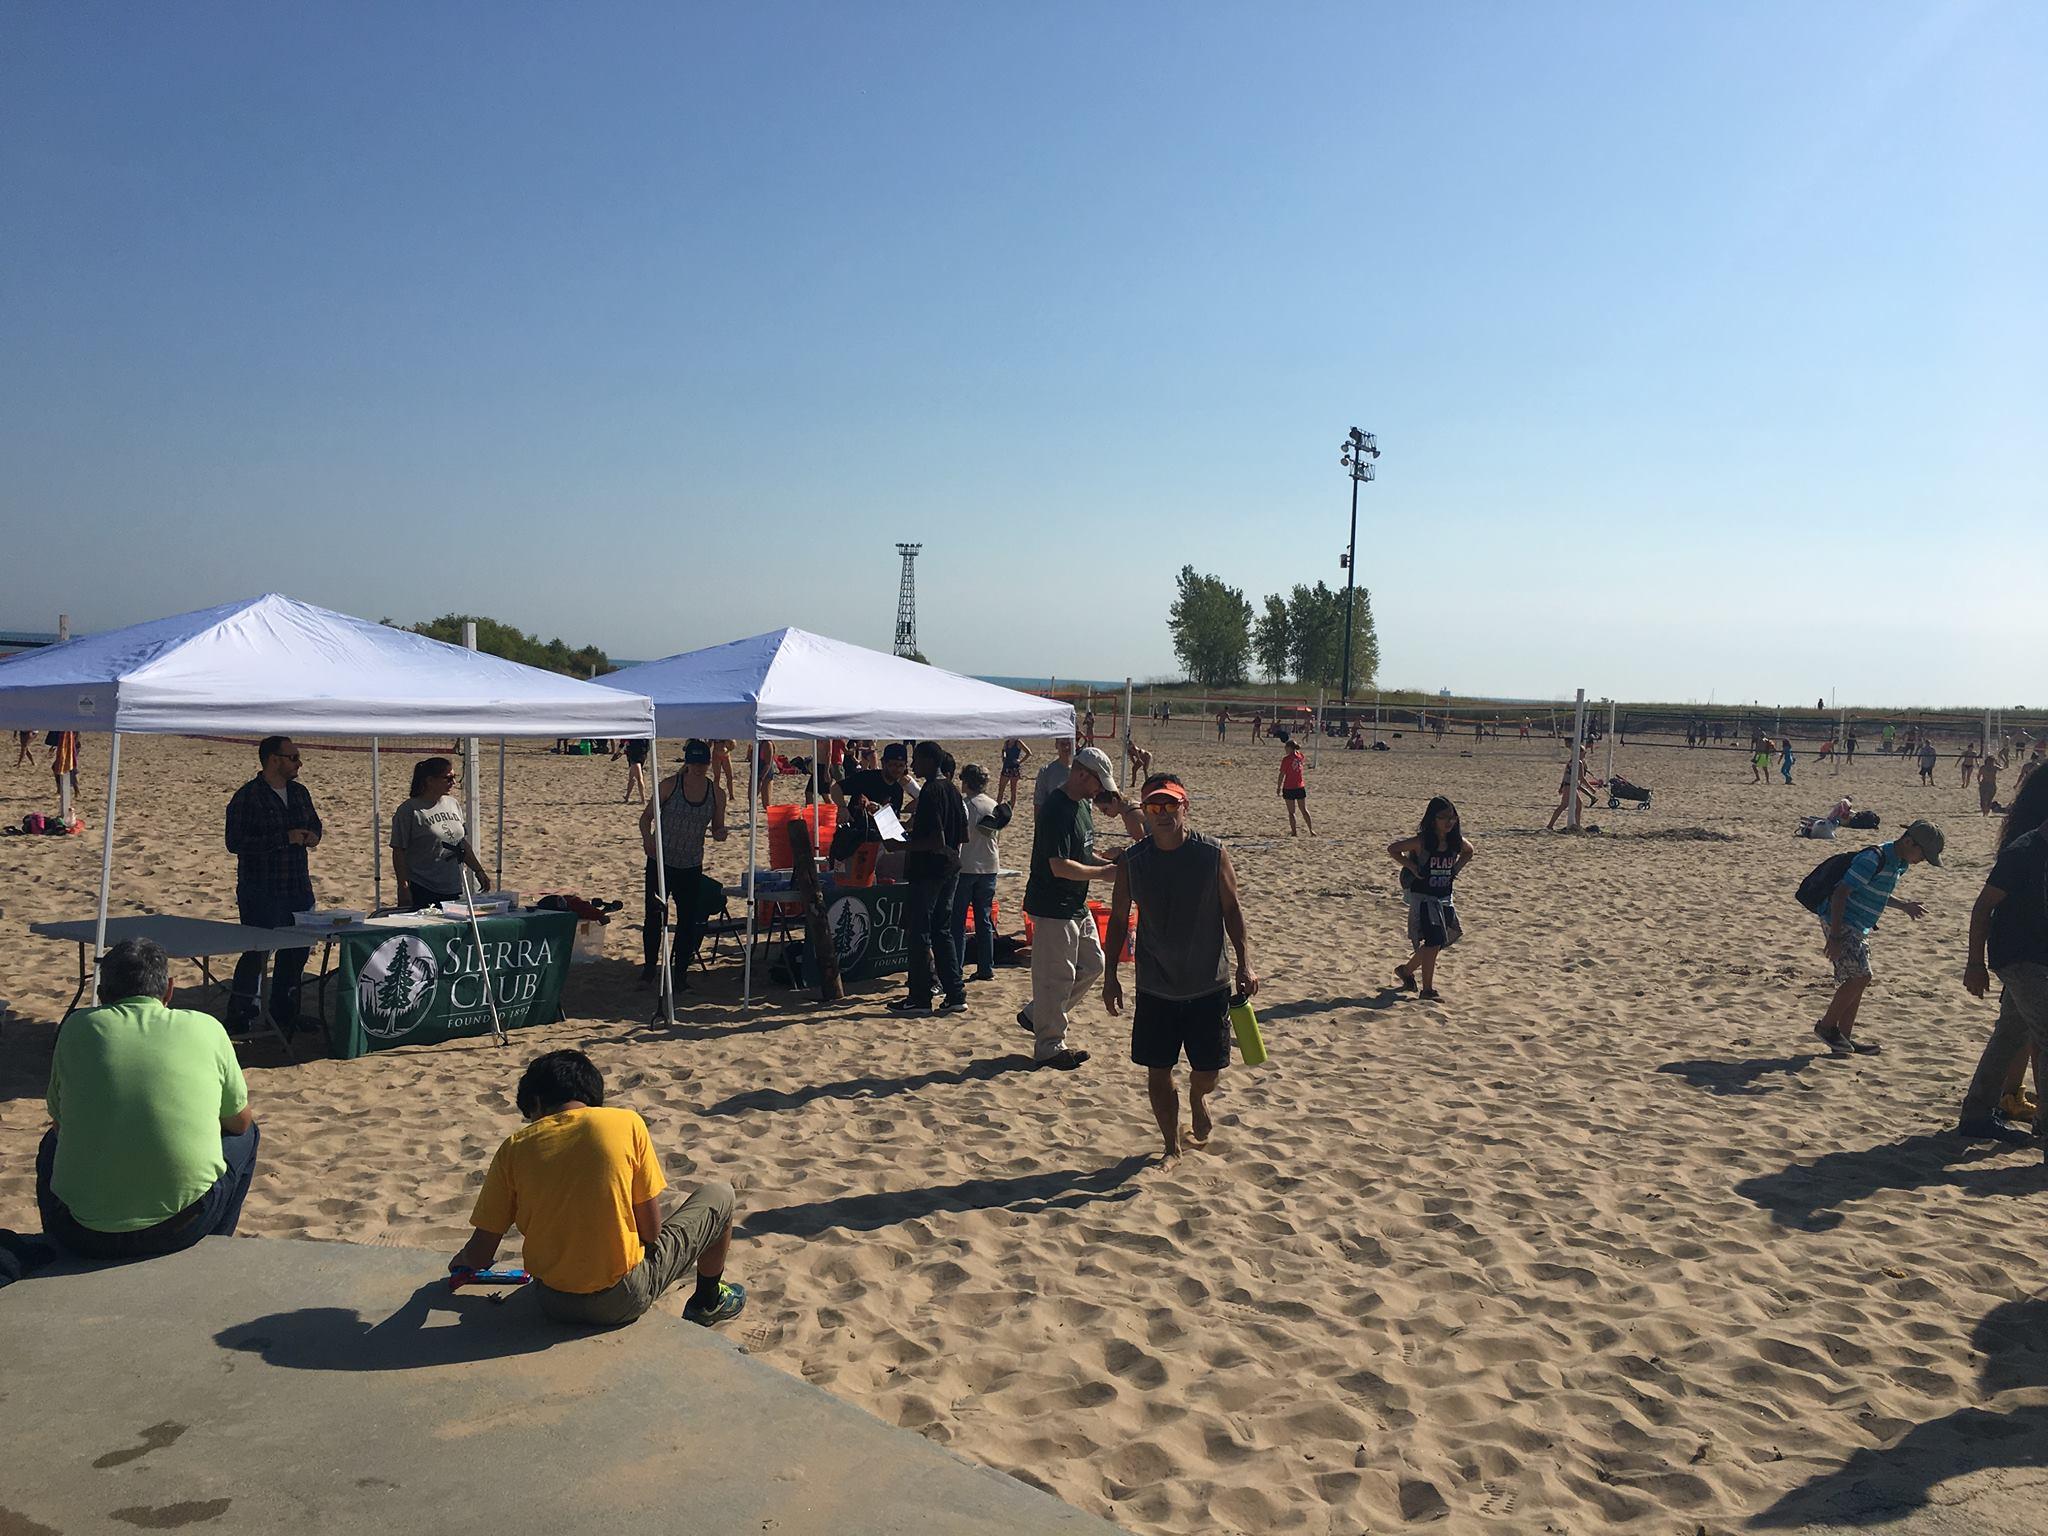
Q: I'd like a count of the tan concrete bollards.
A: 0